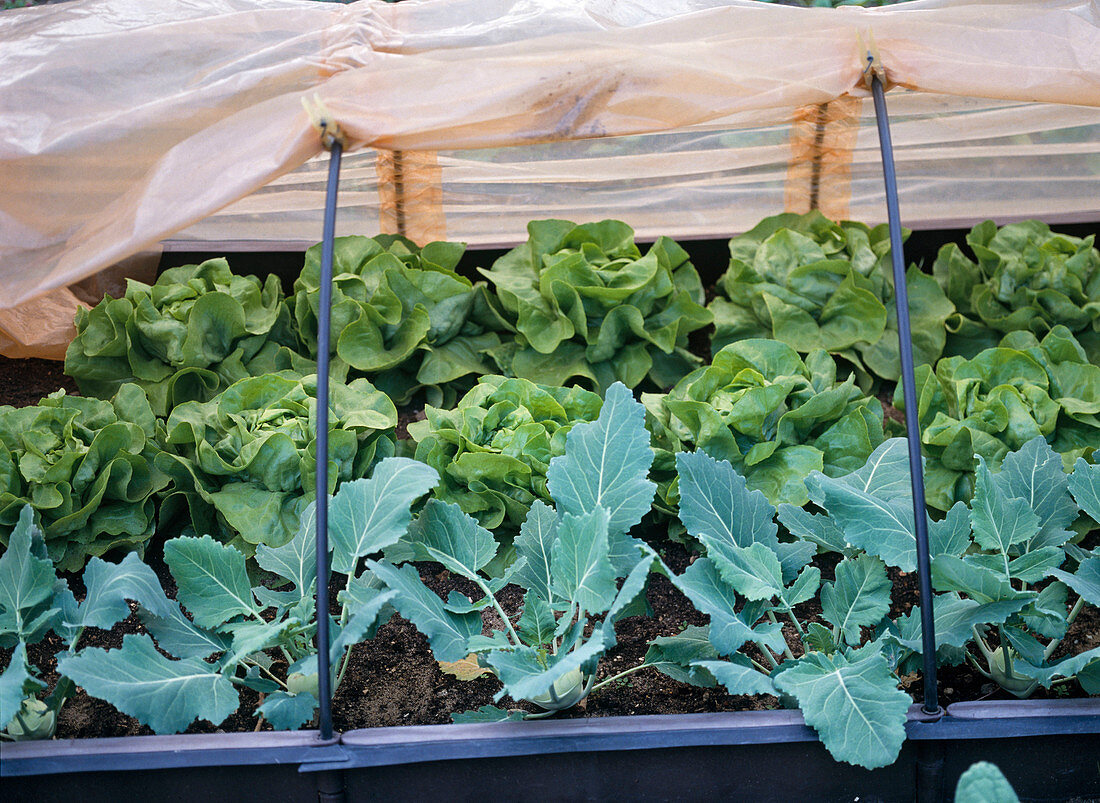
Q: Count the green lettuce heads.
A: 10